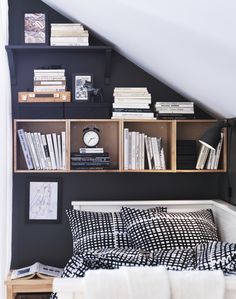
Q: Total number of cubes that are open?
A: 4